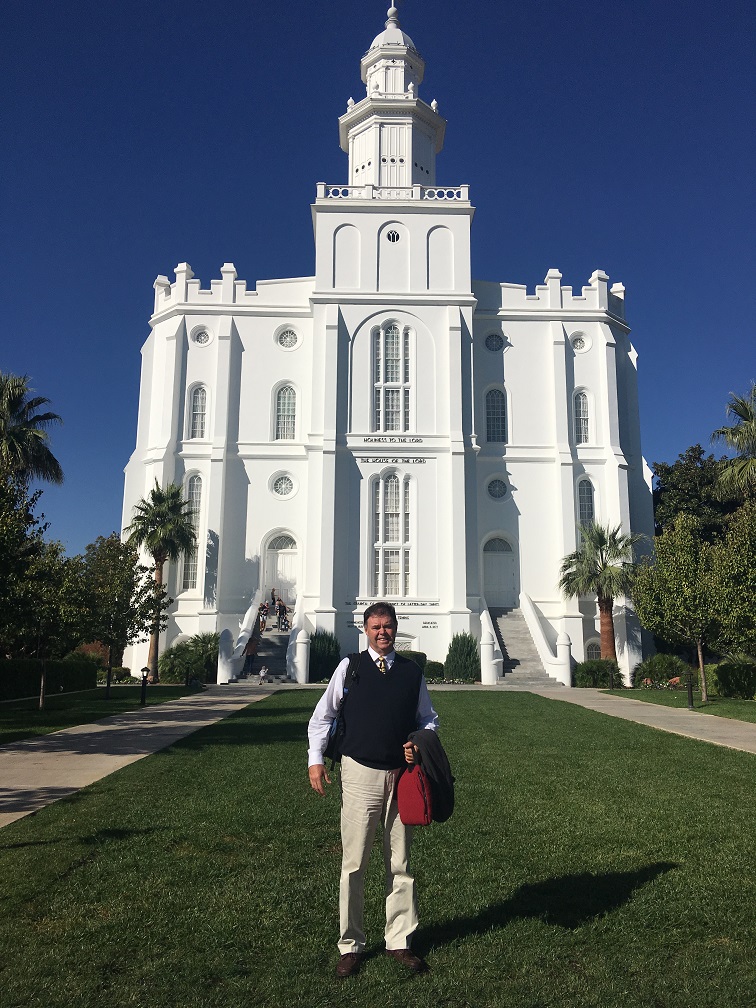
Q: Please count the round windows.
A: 7